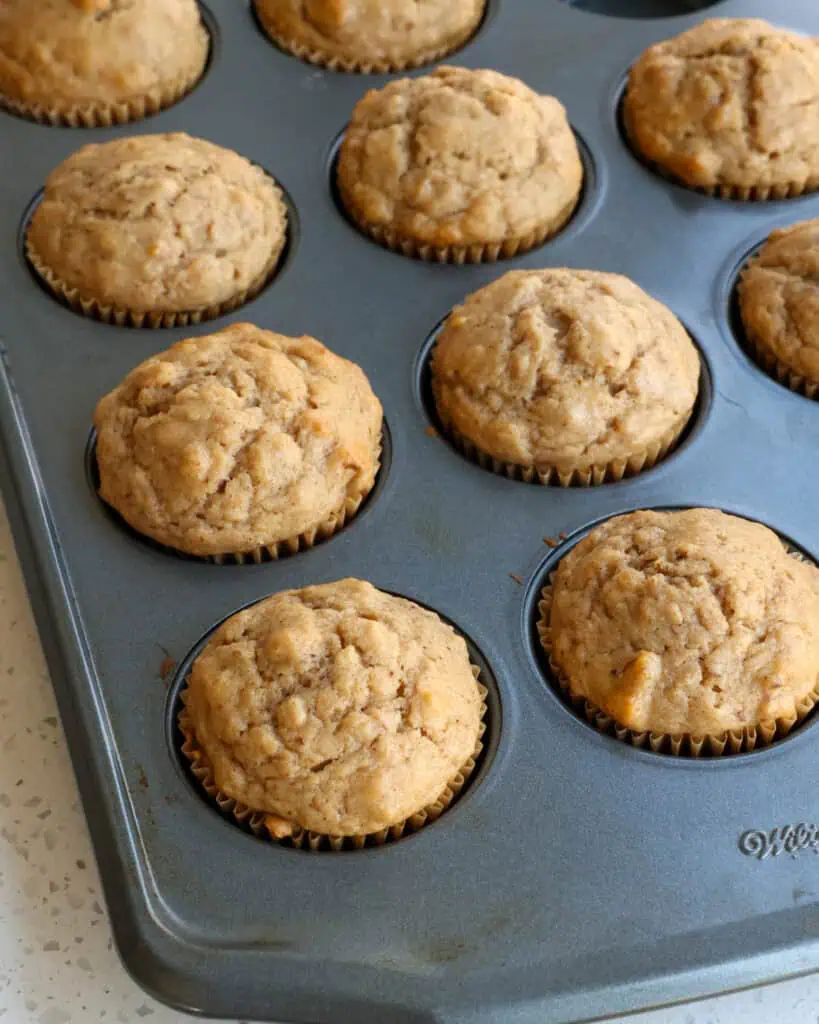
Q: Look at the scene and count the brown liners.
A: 10